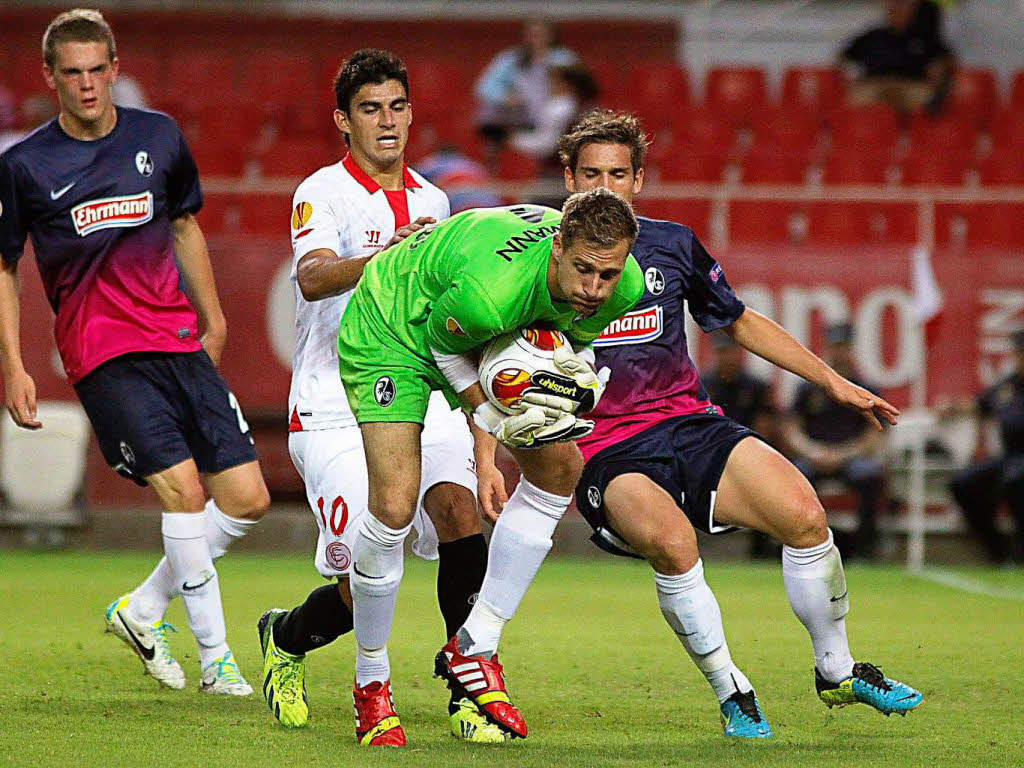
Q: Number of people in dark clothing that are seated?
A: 4